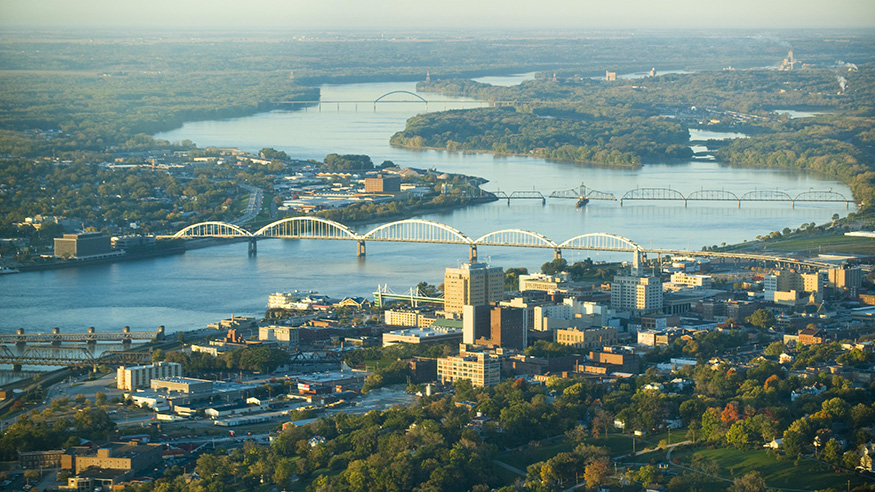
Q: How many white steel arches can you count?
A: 5